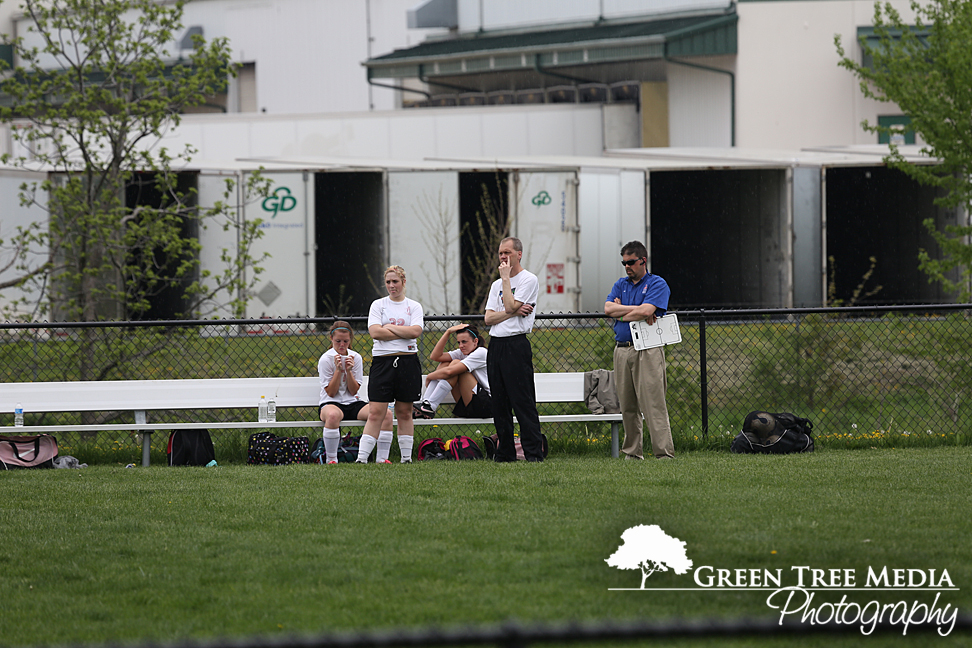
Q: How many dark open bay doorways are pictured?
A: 5